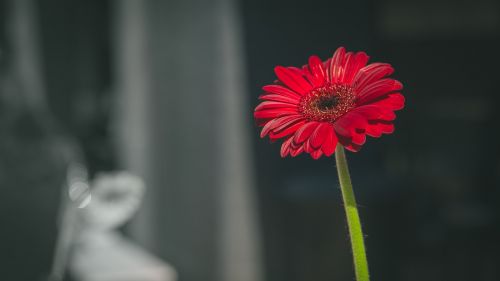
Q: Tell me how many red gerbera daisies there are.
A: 1